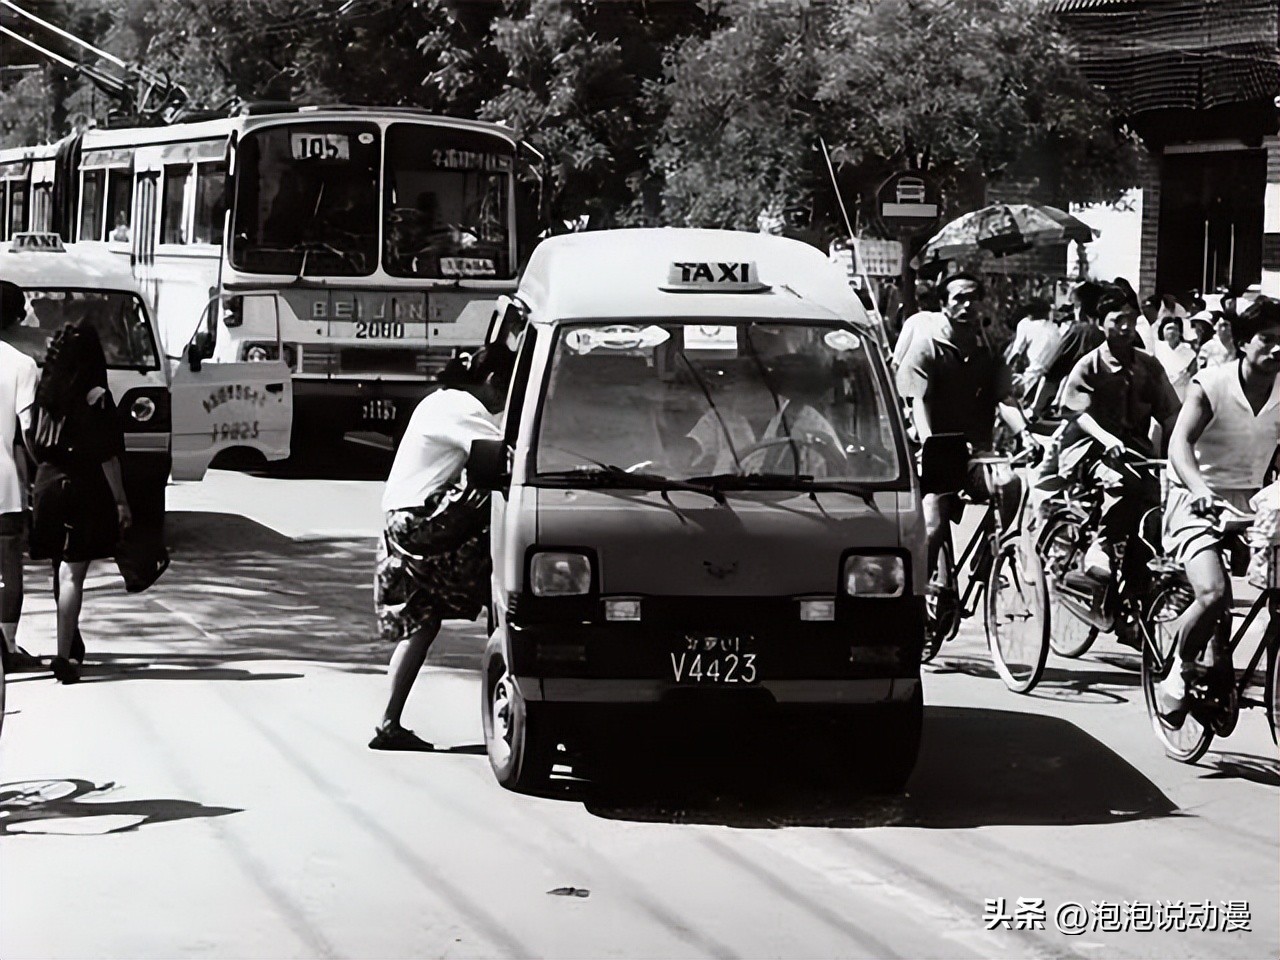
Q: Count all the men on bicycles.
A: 3